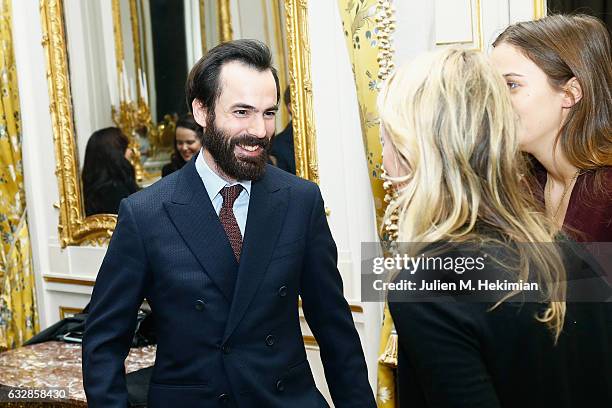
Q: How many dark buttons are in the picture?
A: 6